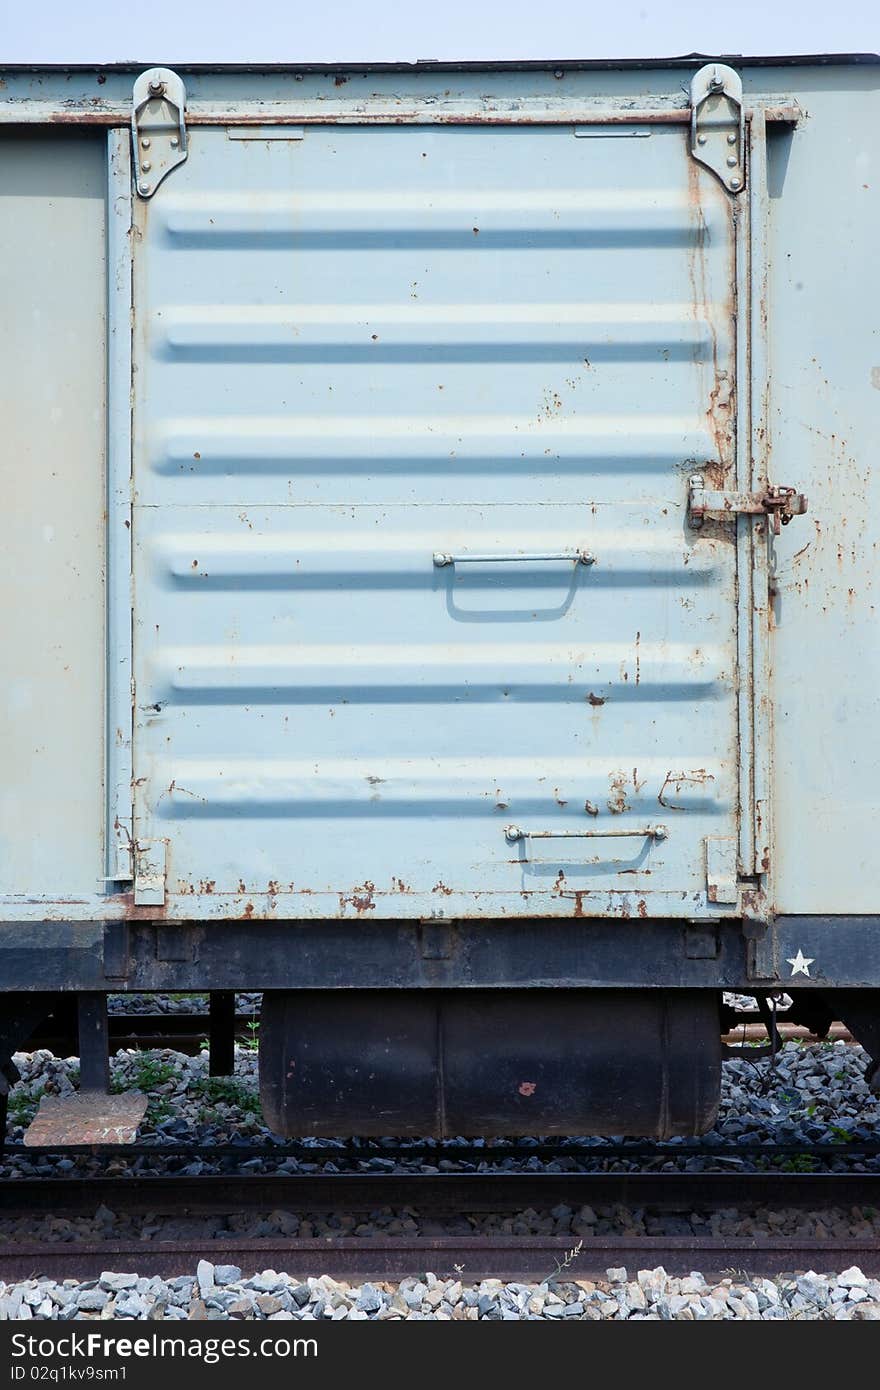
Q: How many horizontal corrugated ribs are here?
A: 6